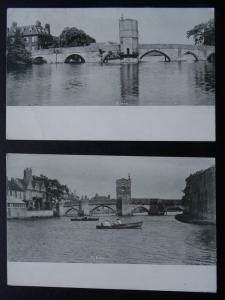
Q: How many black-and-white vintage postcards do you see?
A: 2